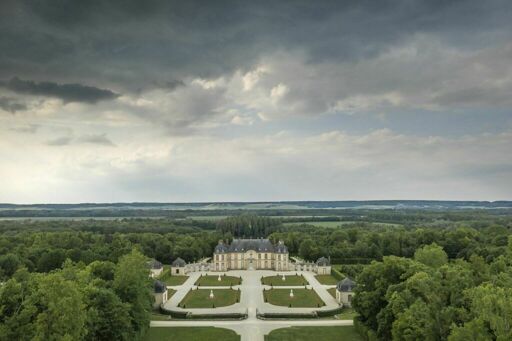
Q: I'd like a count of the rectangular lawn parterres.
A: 4